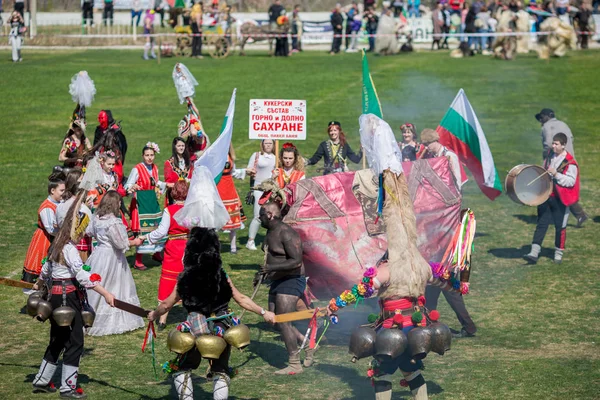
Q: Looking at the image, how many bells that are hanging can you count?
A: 11